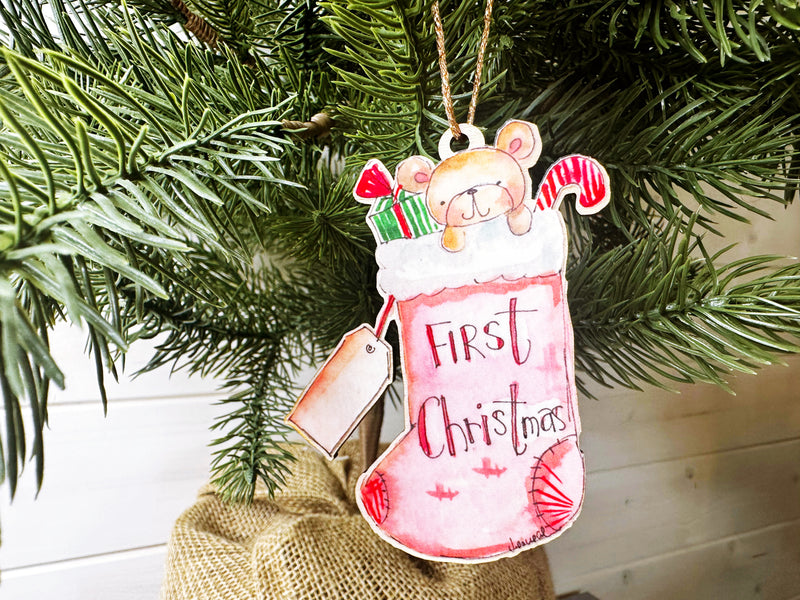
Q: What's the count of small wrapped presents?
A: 1